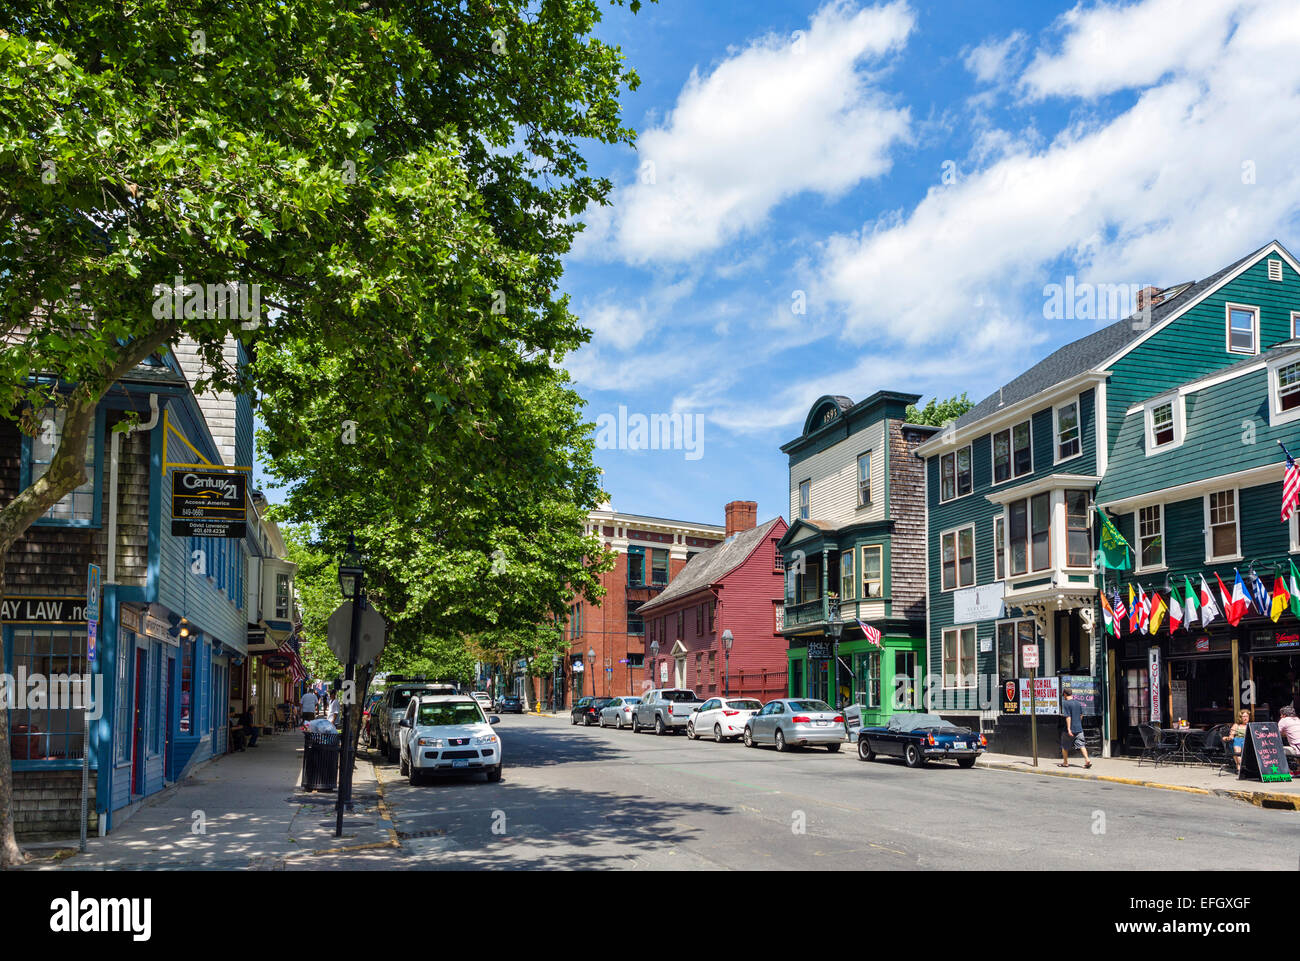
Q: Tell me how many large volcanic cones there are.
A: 0